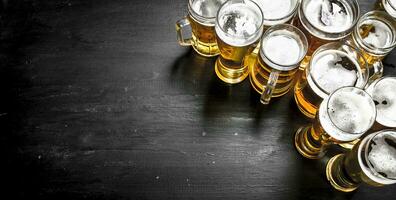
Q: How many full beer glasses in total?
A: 11